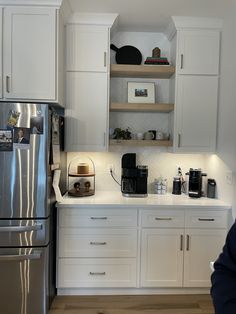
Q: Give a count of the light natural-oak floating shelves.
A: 3